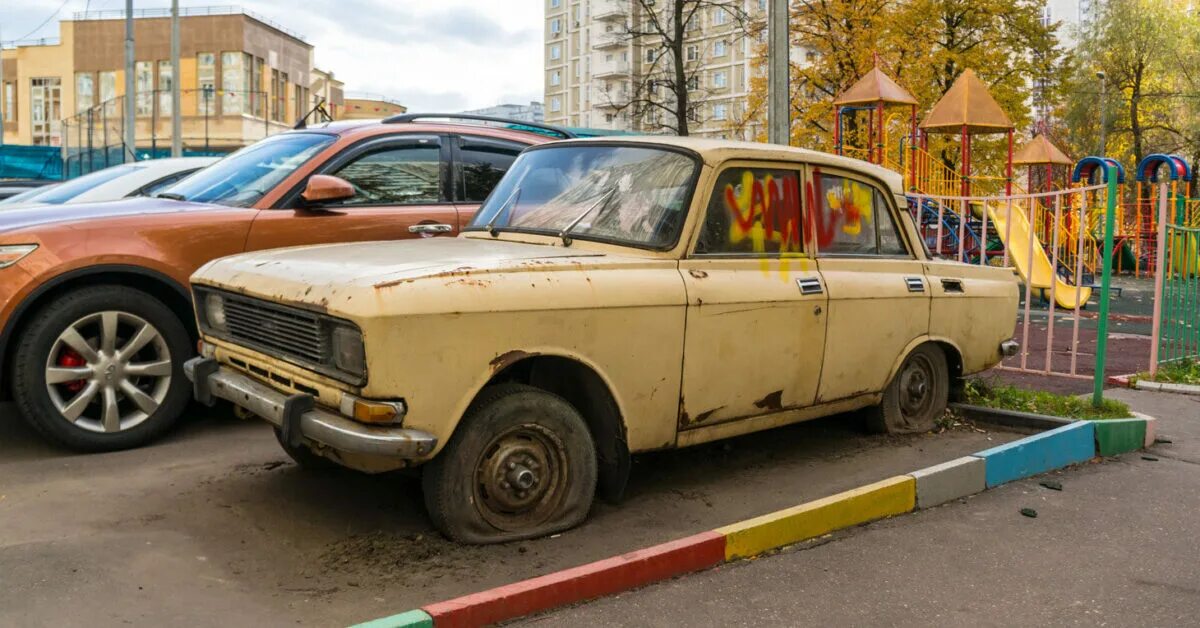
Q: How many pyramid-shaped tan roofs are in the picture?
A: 3